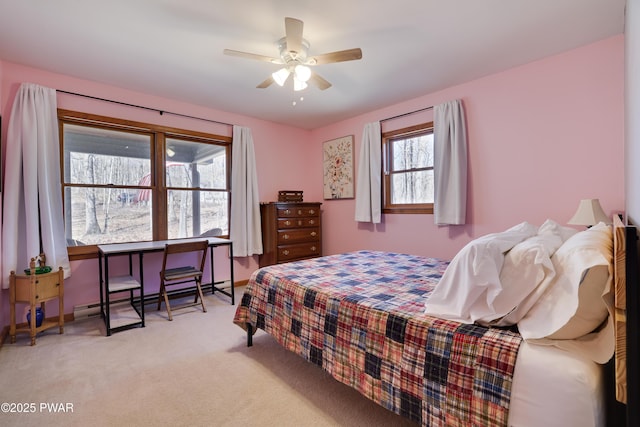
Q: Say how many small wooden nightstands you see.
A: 1